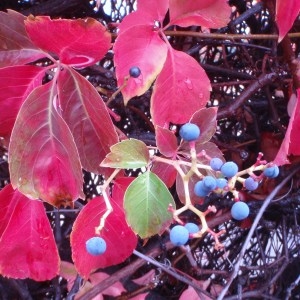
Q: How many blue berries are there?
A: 13